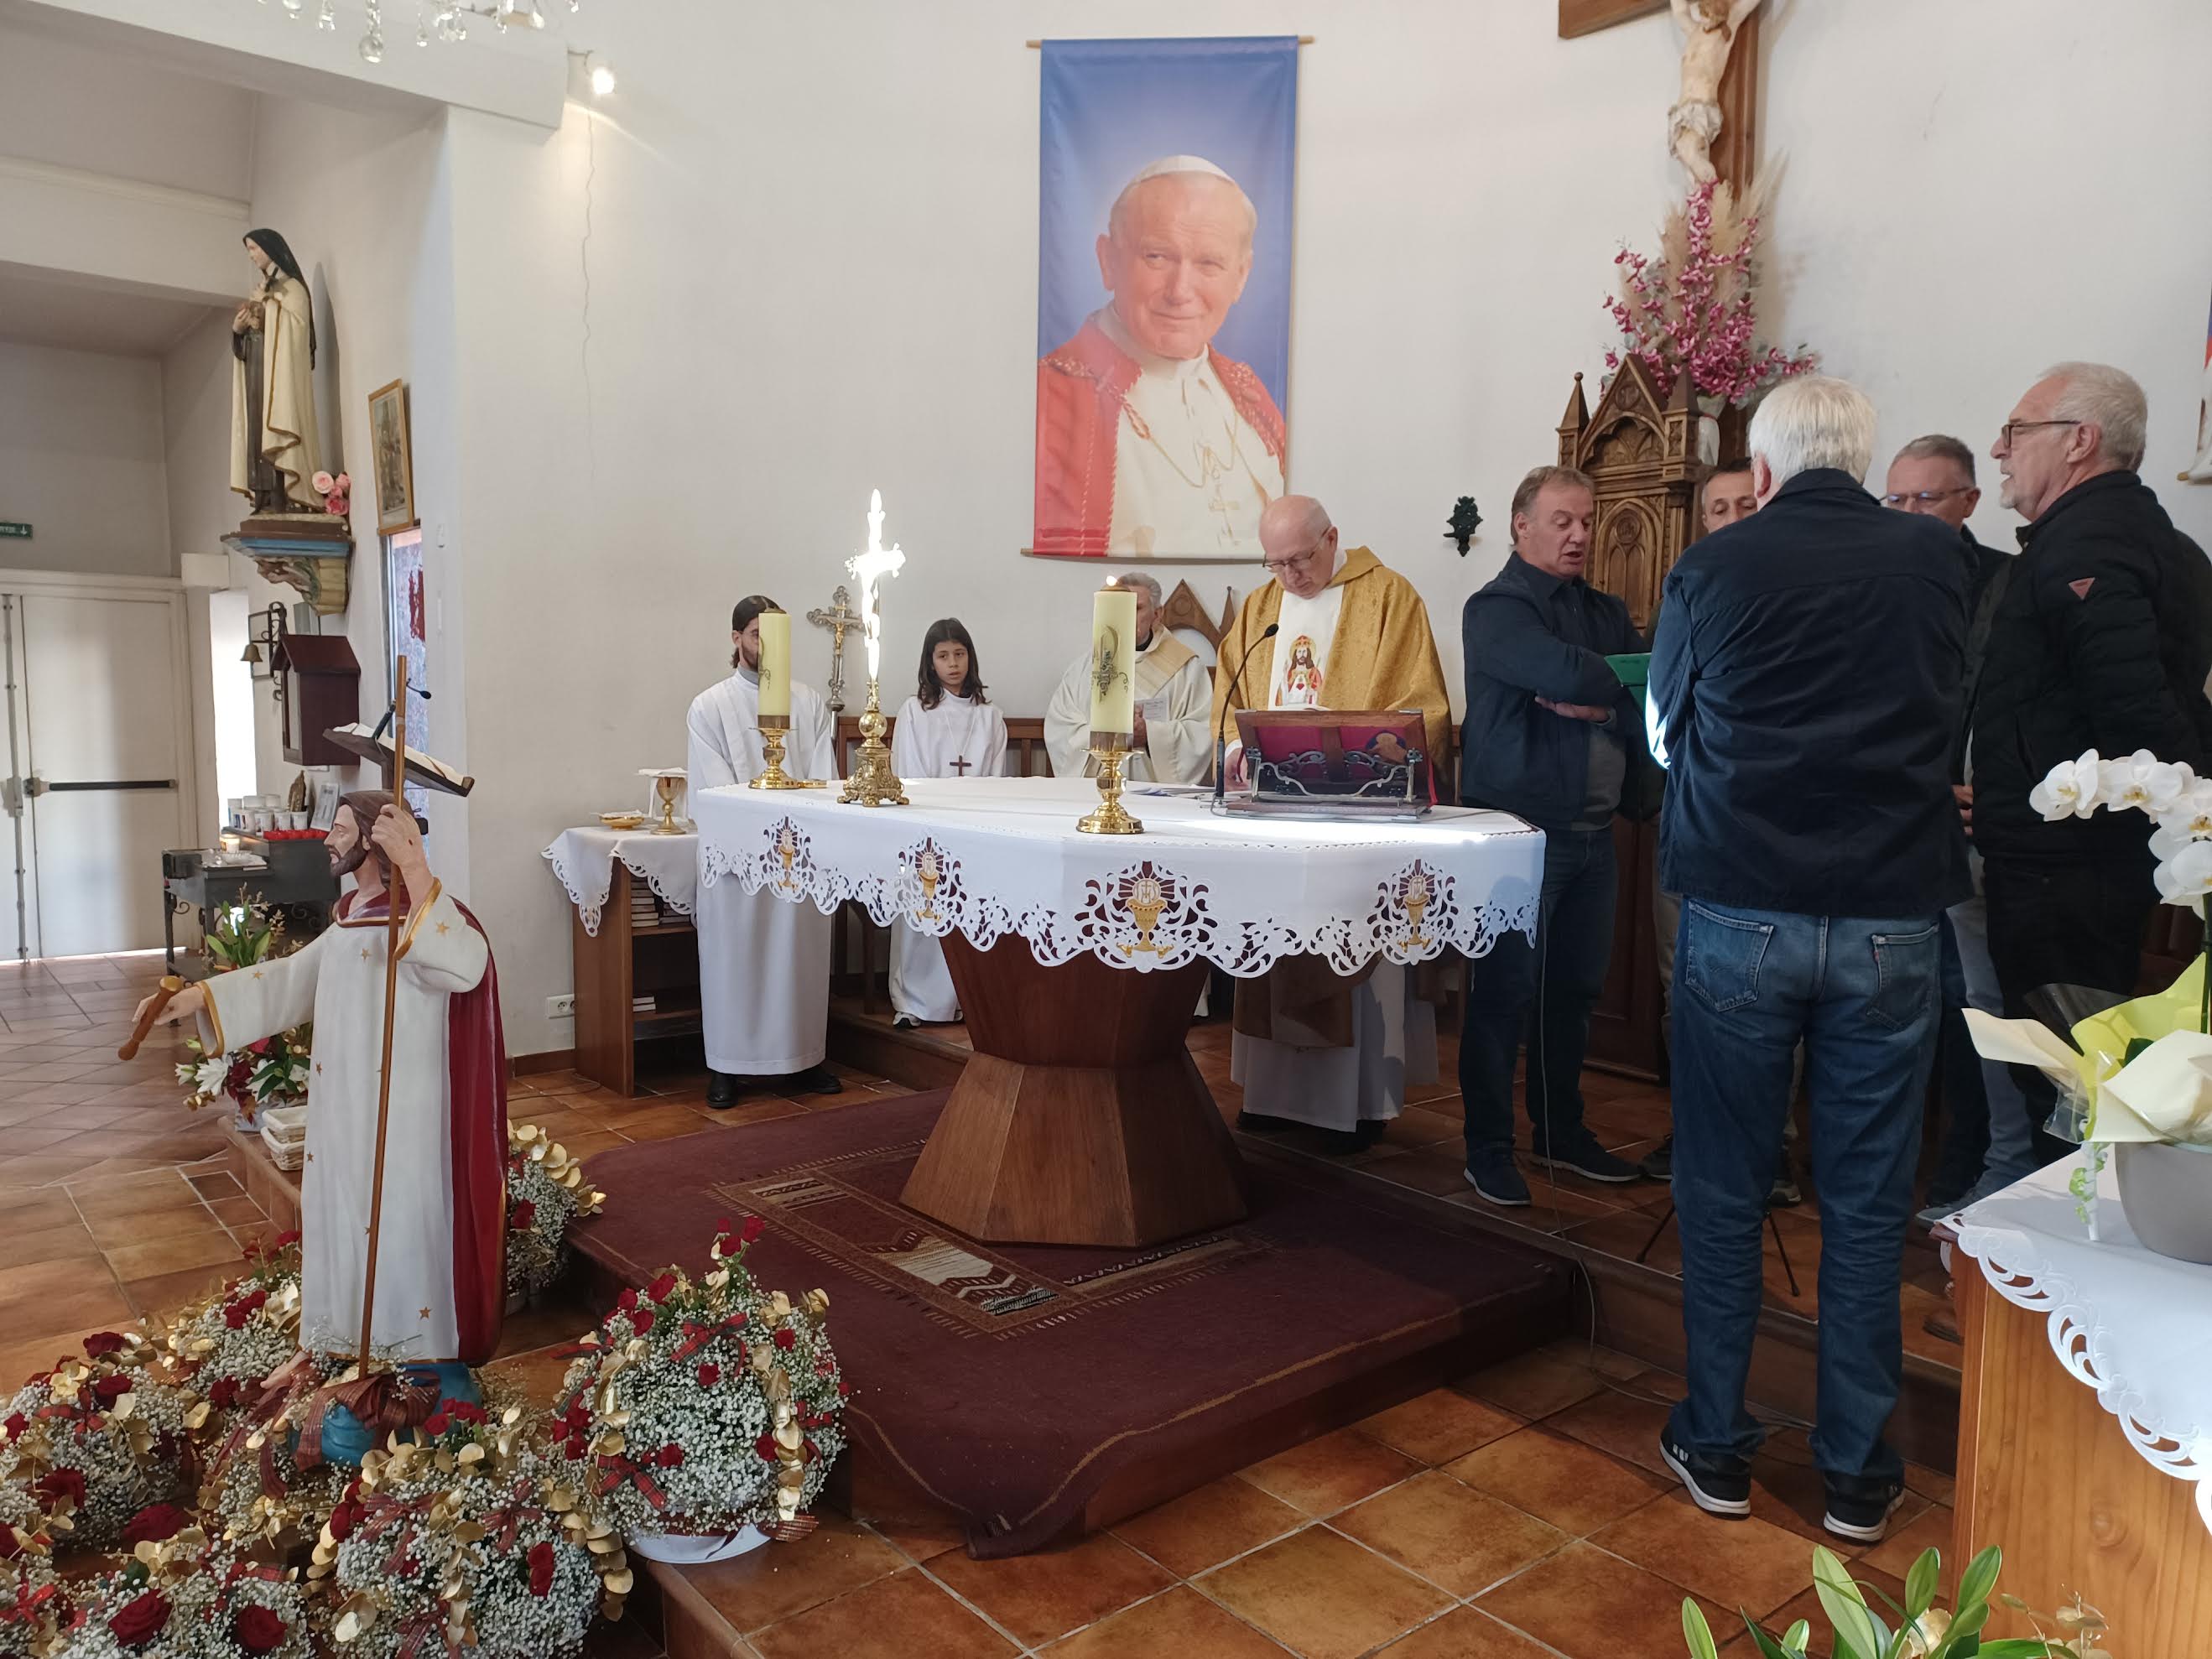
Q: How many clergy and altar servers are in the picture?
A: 4